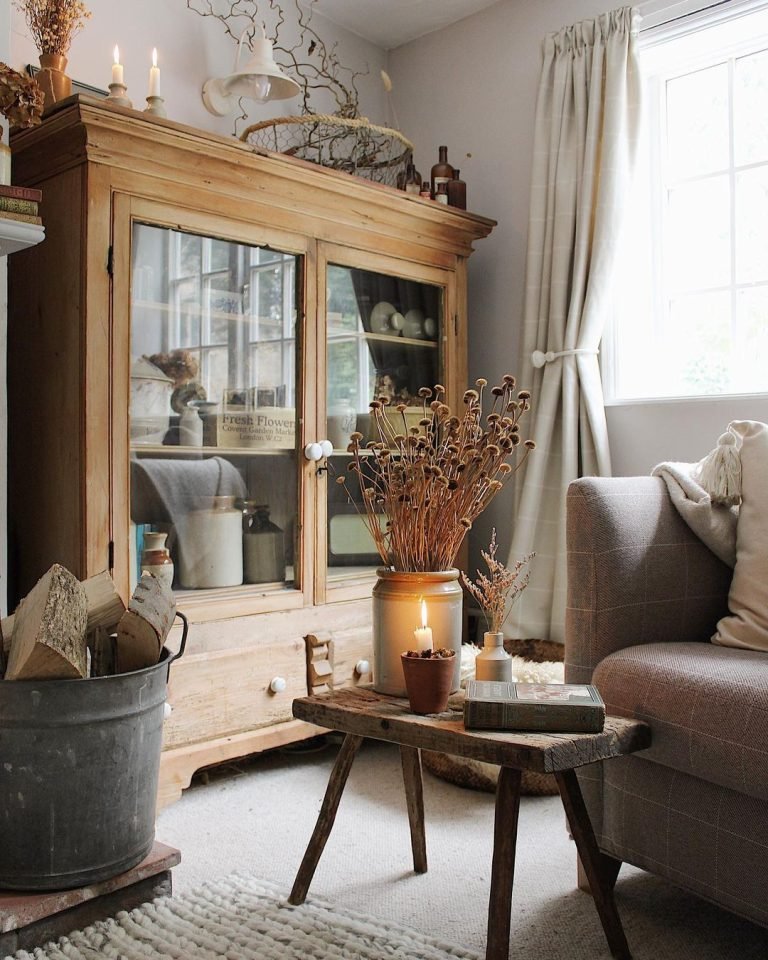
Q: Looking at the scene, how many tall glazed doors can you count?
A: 2